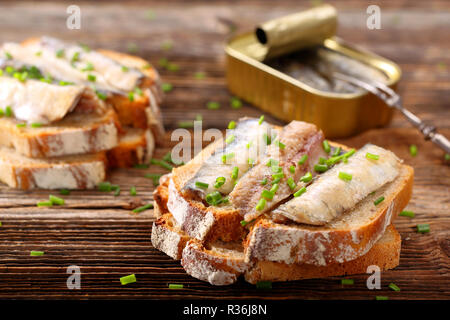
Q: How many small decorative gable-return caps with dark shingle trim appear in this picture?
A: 0